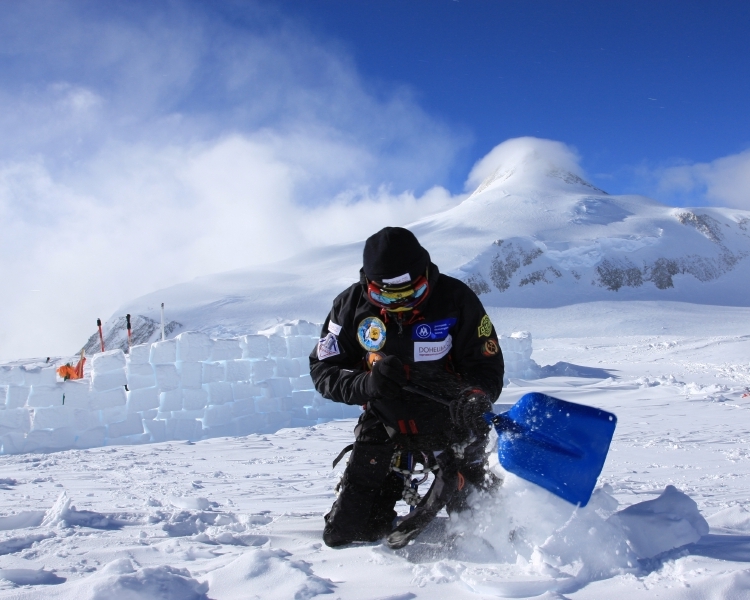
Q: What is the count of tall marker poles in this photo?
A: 3